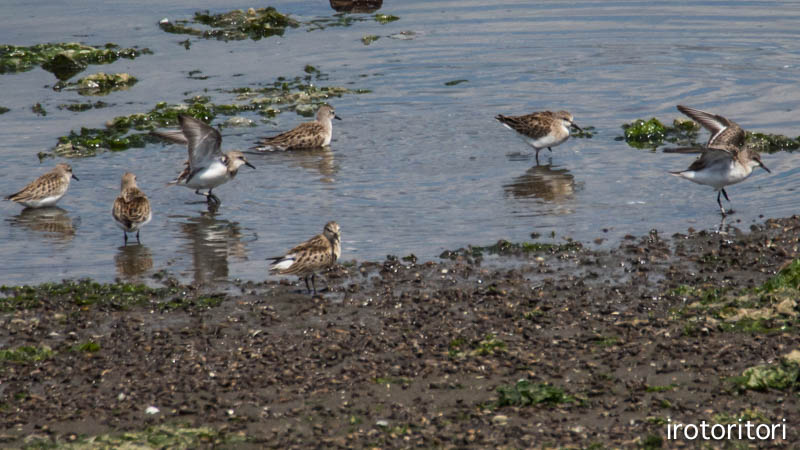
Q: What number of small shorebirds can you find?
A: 7